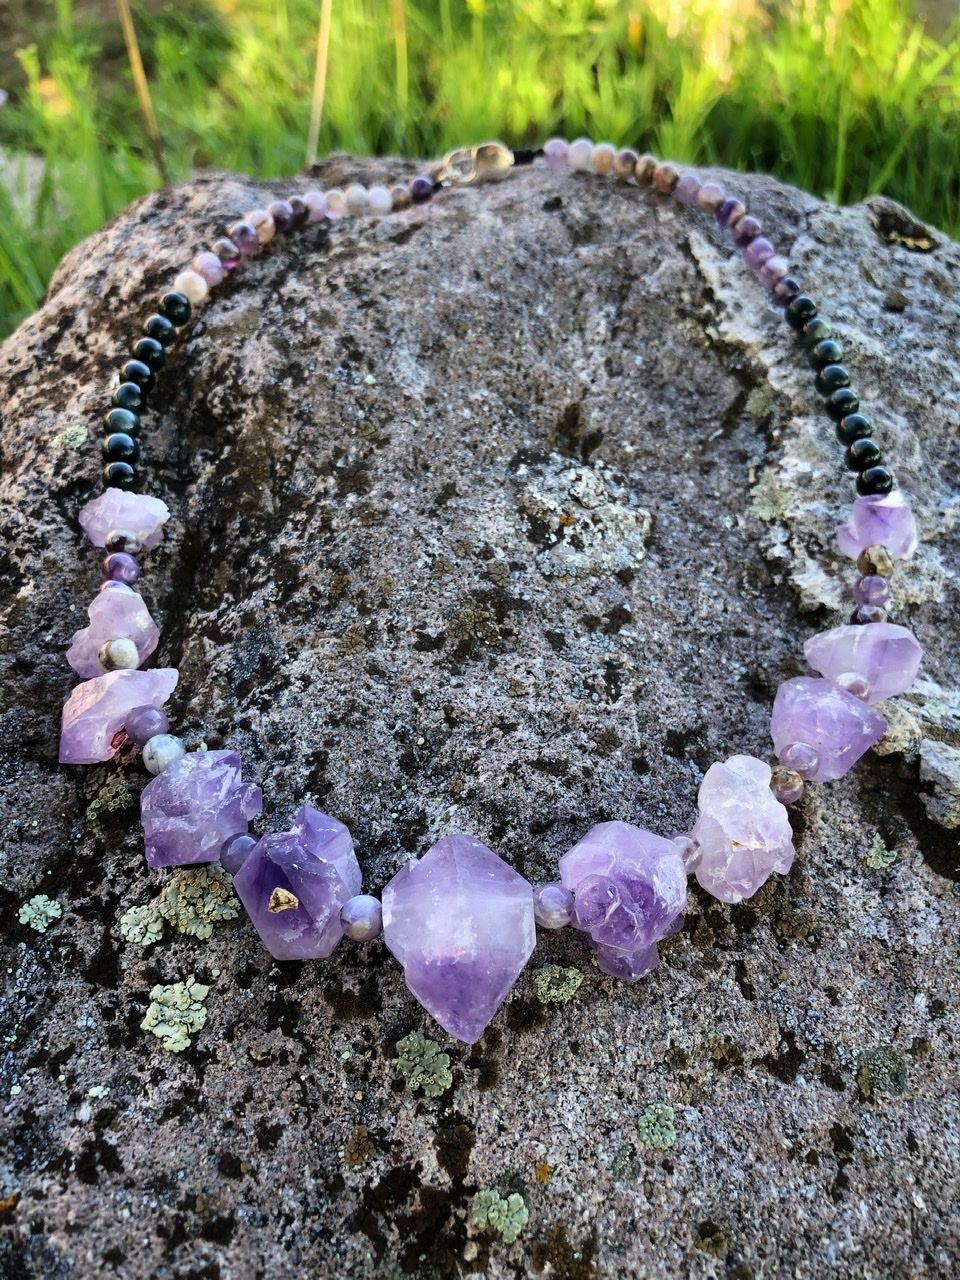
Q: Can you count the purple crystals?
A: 11